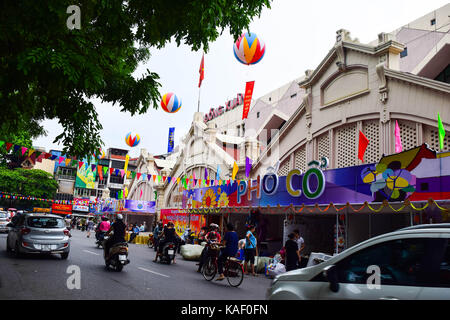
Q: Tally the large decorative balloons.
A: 3